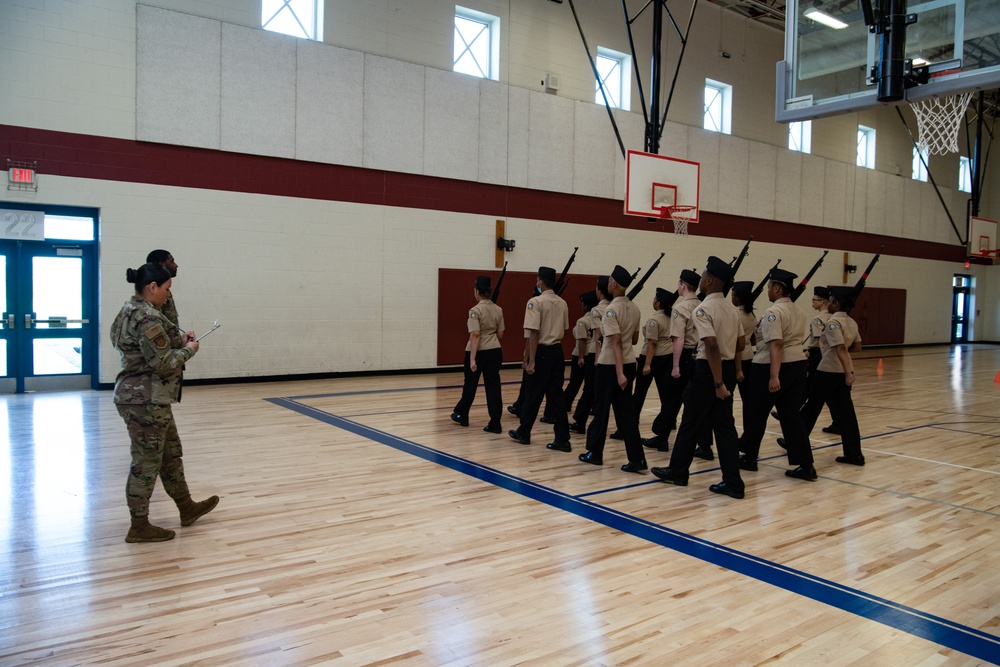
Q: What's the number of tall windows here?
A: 8